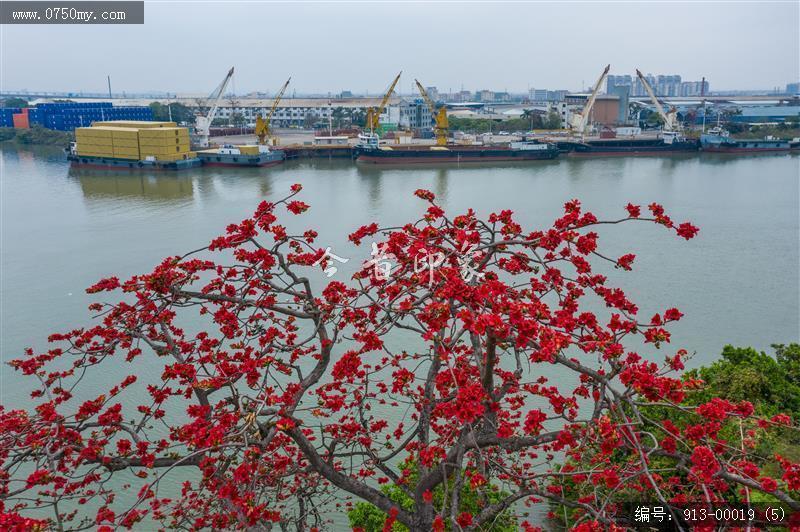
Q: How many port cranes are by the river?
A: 6